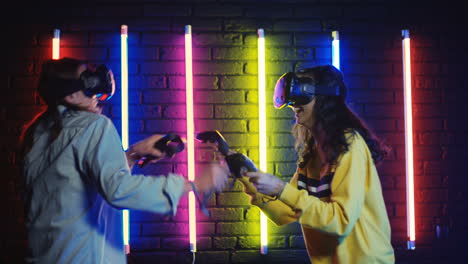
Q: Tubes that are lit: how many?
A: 6